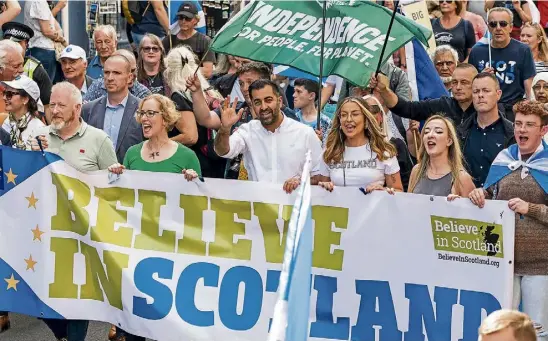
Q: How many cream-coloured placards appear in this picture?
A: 1